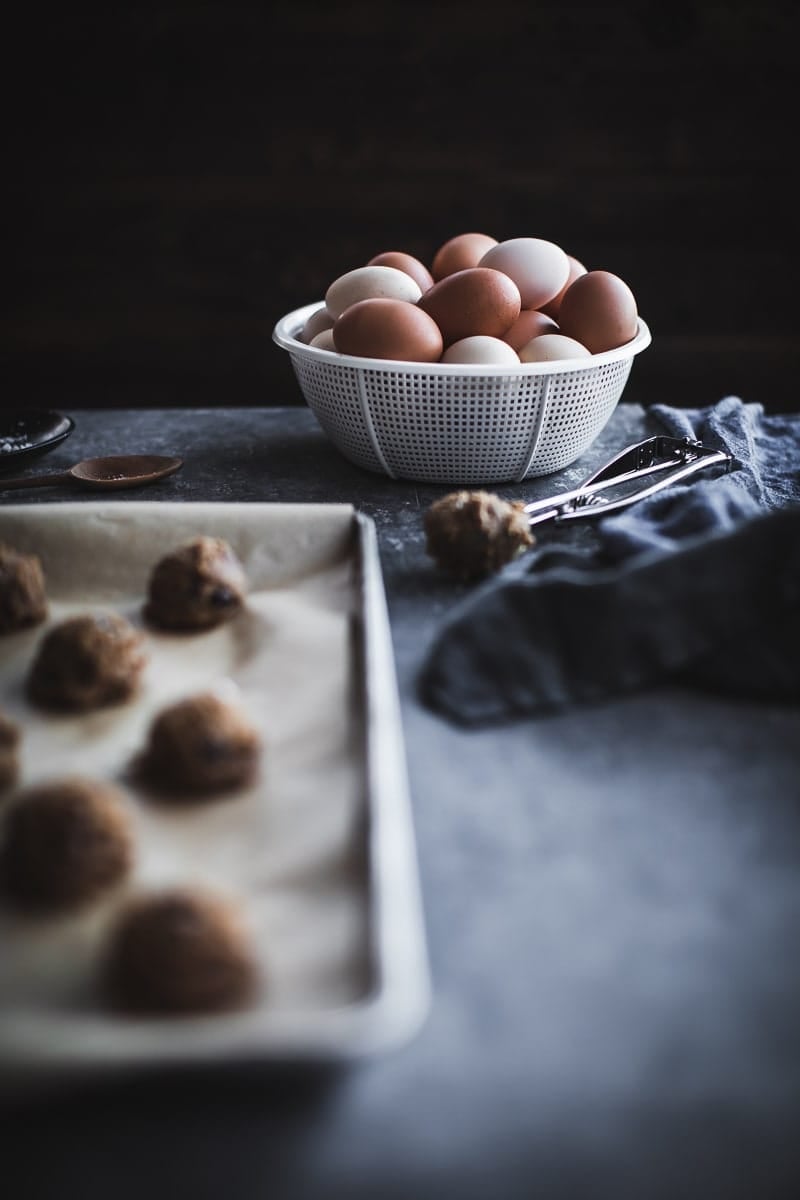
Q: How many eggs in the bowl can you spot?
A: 13